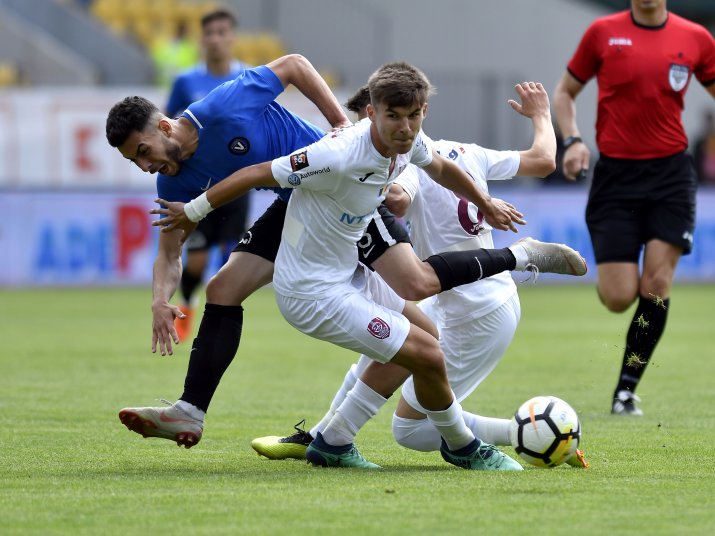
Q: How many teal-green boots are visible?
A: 2